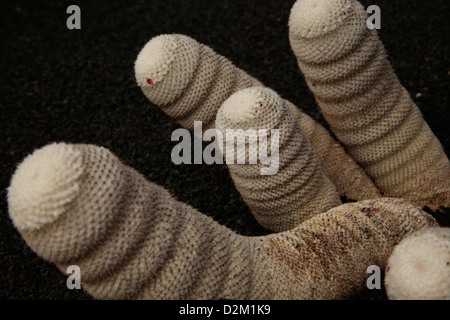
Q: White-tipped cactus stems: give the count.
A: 5